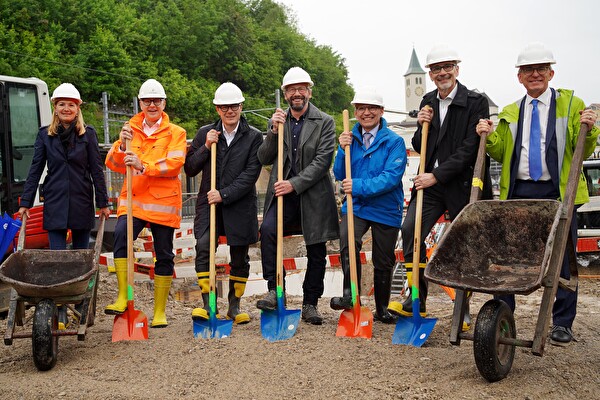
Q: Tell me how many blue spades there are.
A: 3